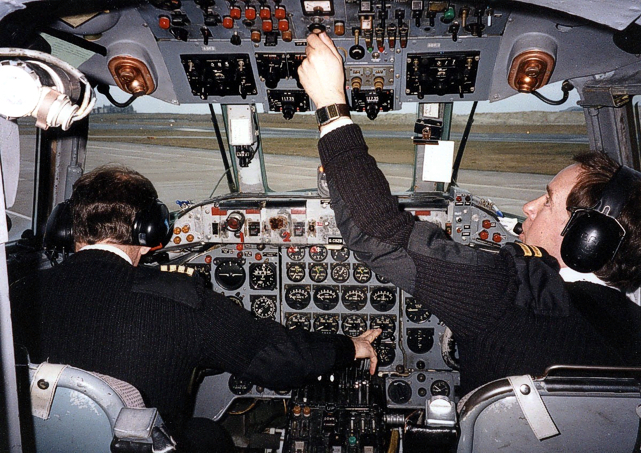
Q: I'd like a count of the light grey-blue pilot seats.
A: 2